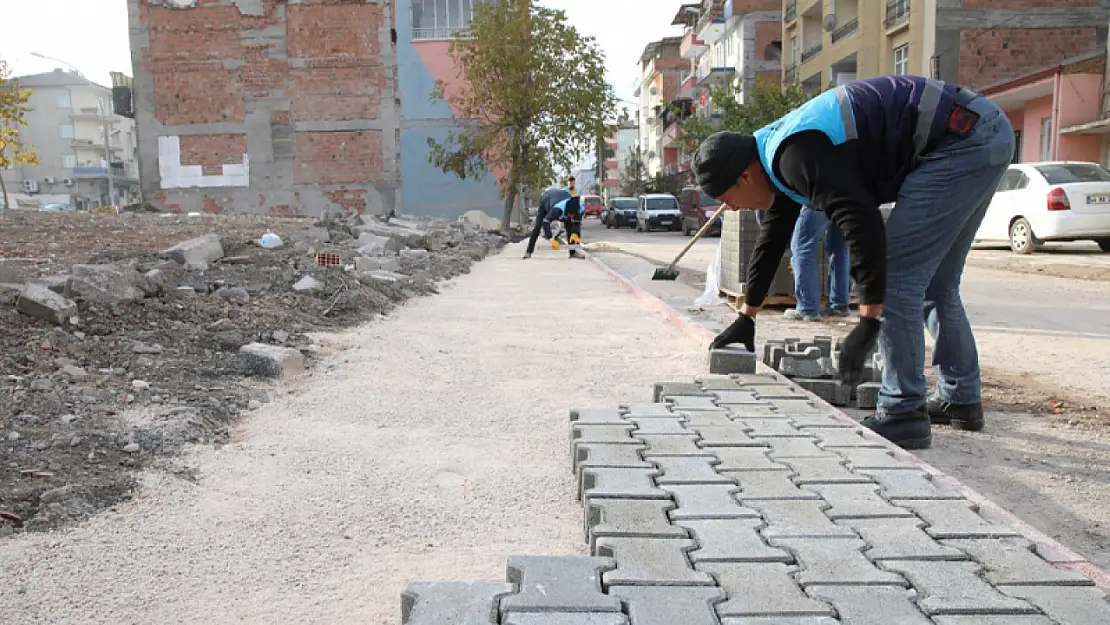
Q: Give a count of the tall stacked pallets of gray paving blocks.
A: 1